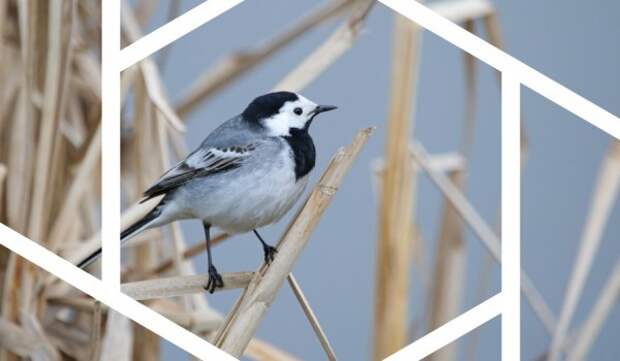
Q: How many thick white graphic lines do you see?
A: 6